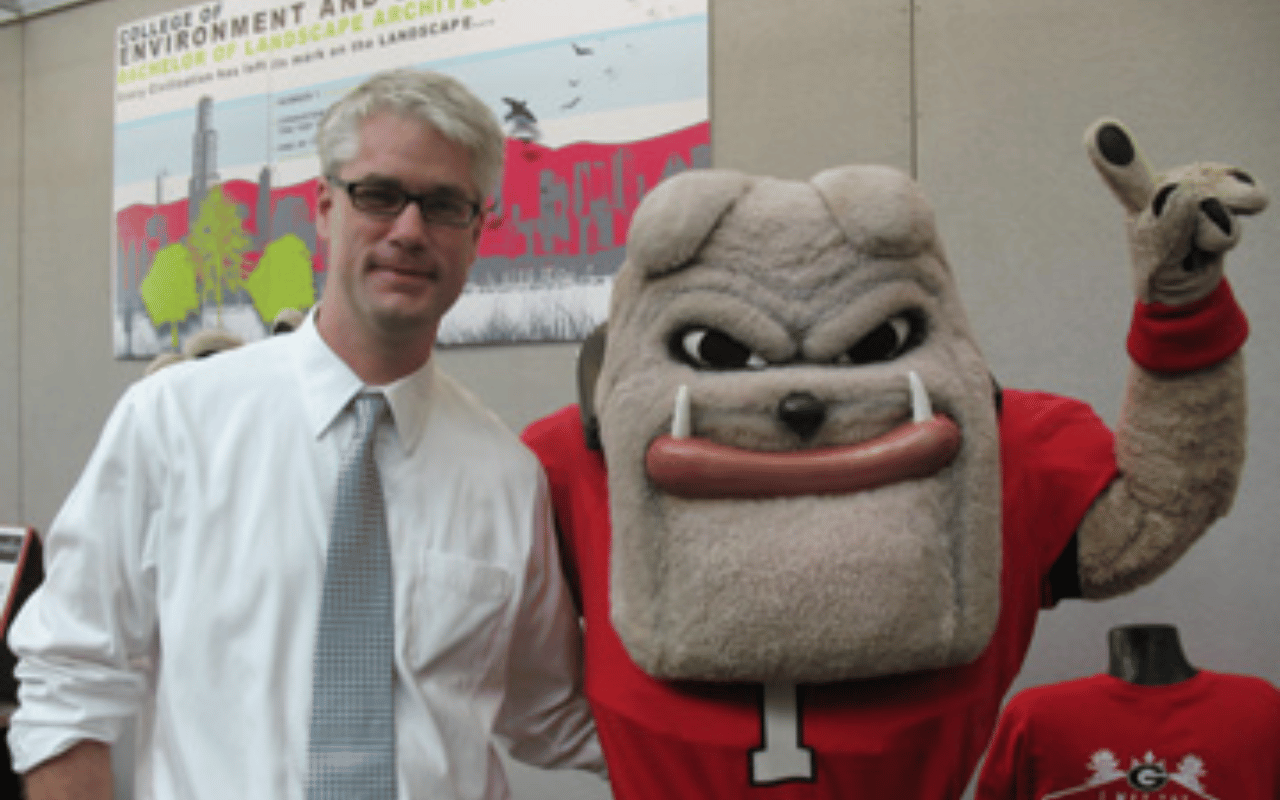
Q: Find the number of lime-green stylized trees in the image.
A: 3